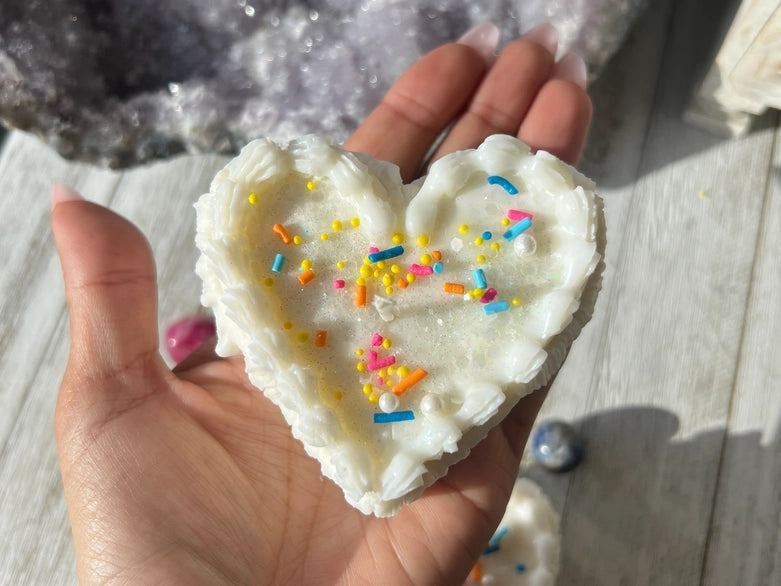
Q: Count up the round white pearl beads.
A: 3